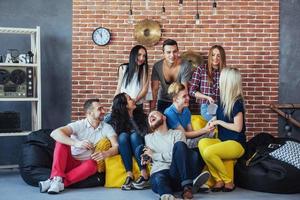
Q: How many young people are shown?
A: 8